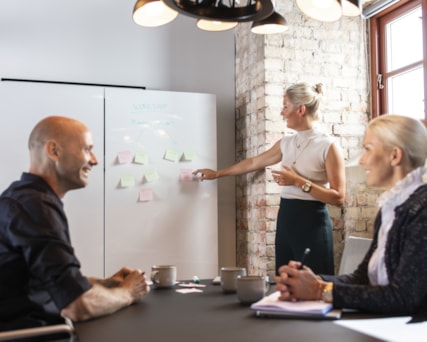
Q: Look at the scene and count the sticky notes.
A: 8